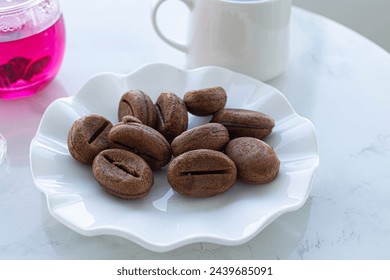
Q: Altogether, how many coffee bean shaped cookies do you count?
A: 10